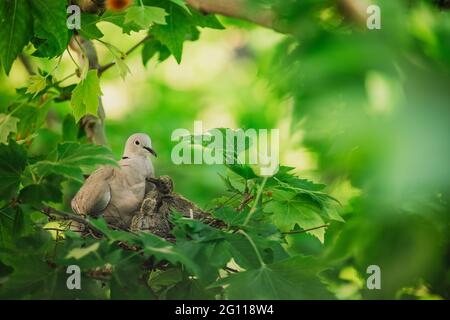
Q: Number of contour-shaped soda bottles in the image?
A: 0